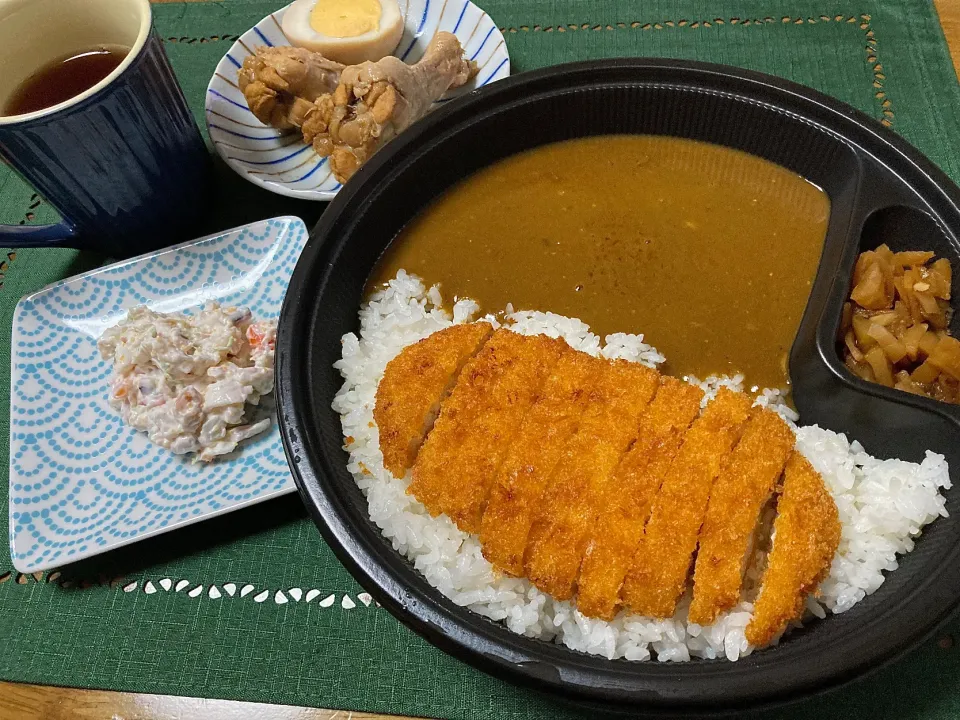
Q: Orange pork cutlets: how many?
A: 8